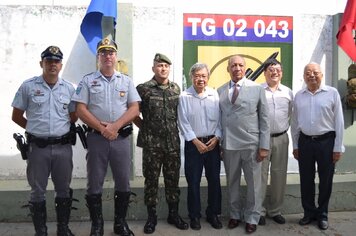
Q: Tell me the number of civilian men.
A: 4